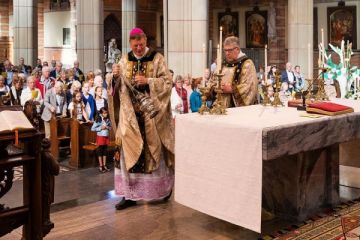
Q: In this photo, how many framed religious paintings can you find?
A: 3